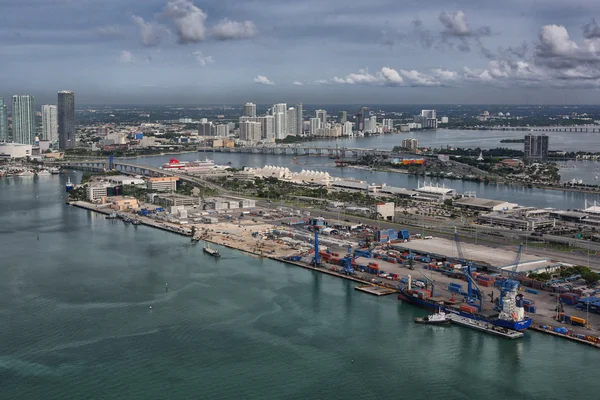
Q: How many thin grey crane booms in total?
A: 2